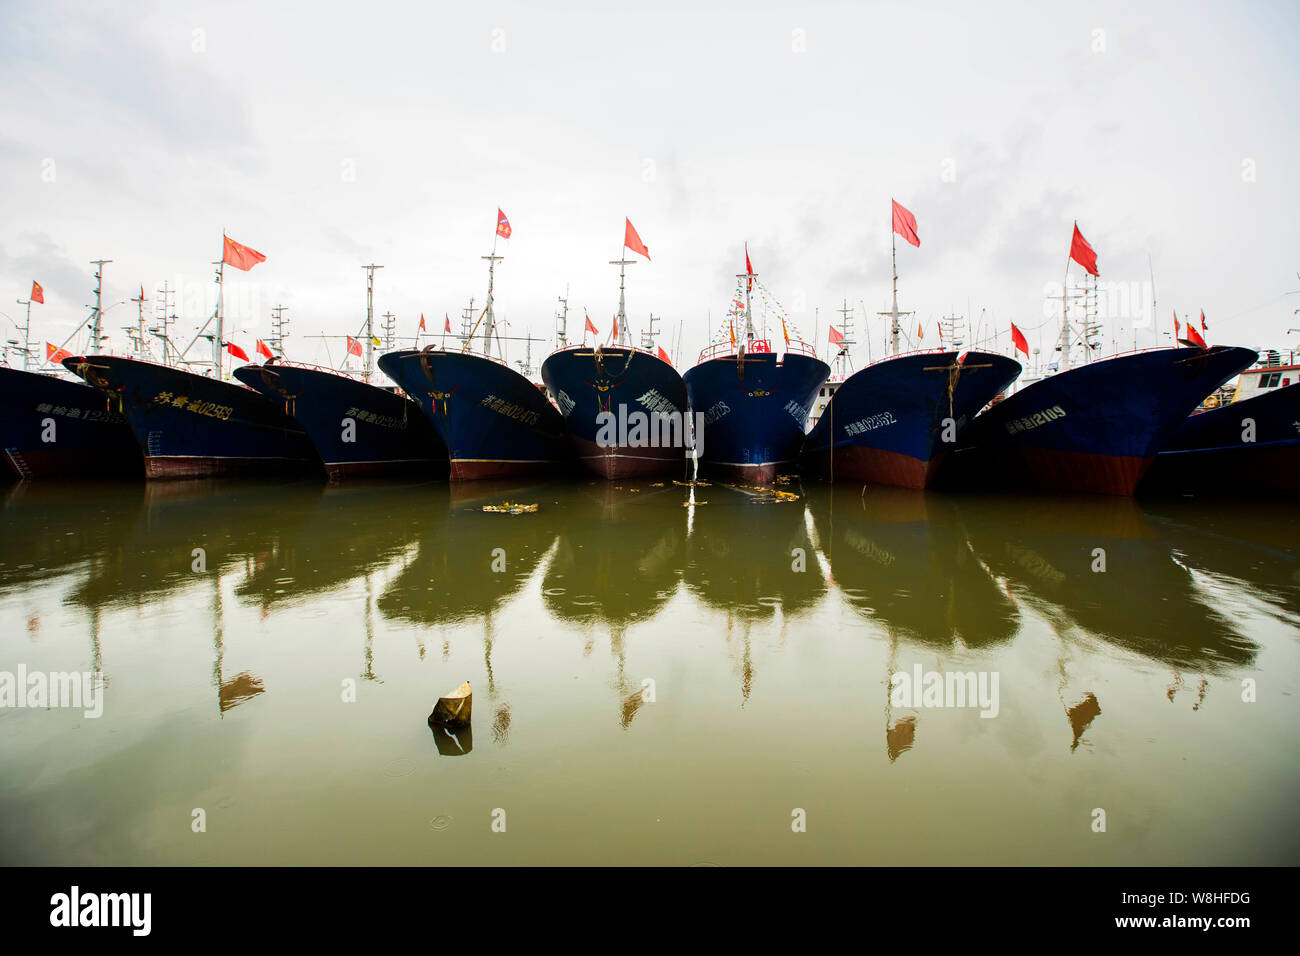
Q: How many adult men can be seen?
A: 0